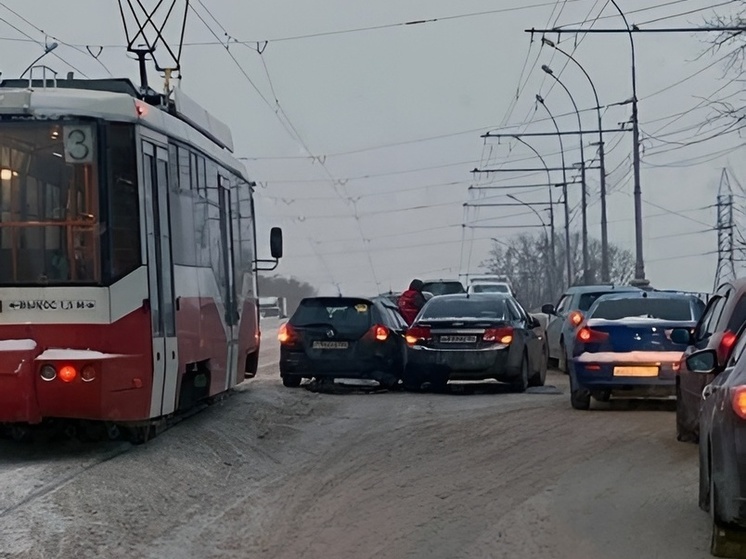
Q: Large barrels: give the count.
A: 0